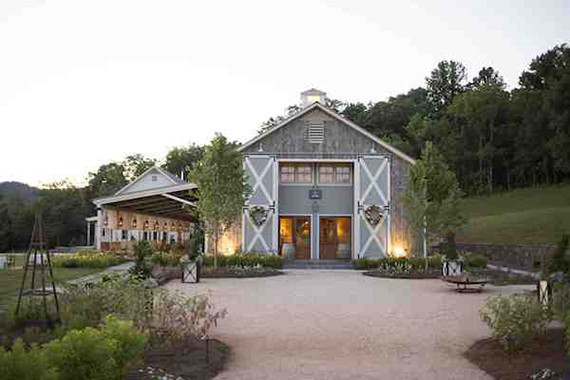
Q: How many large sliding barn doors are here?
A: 2